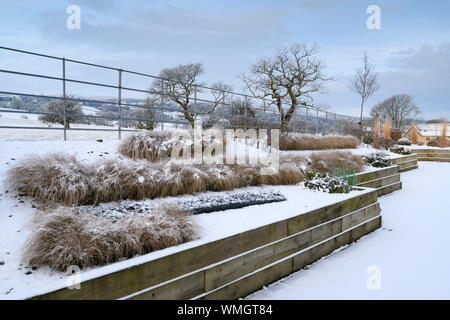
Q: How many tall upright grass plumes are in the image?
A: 4